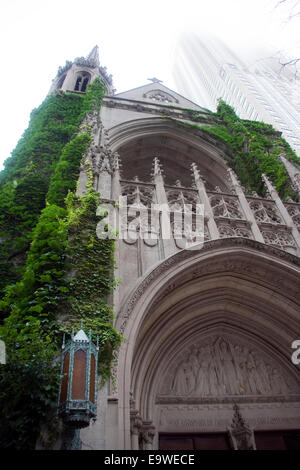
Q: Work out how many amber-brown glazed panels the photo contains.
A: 3